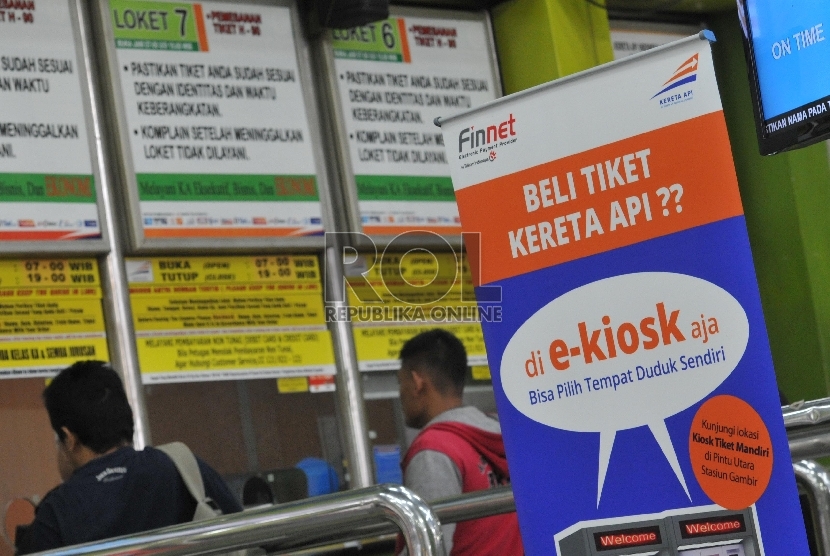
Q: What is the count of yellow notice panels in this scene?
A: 3